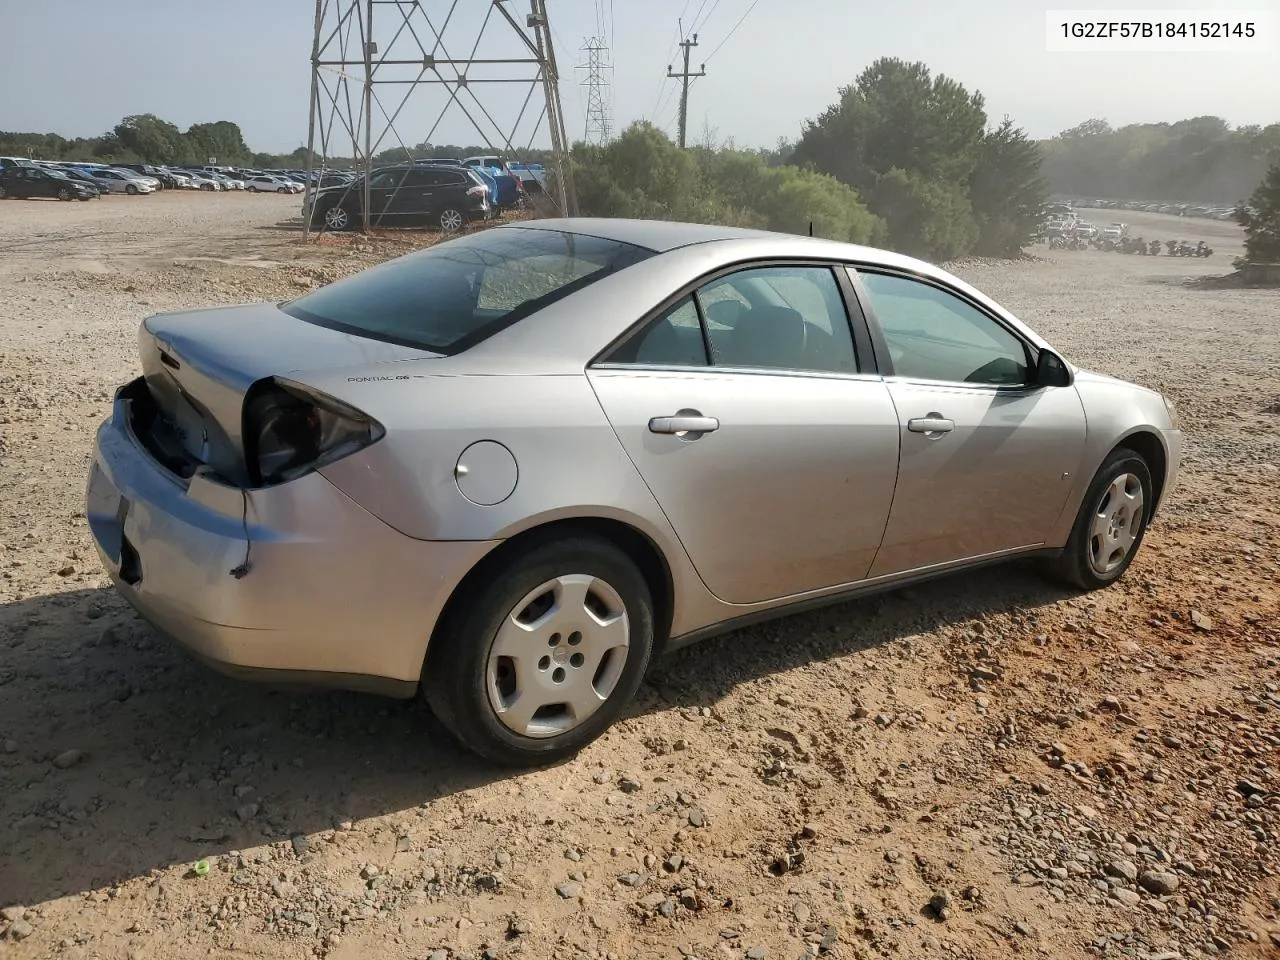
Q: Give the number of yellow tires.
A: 0